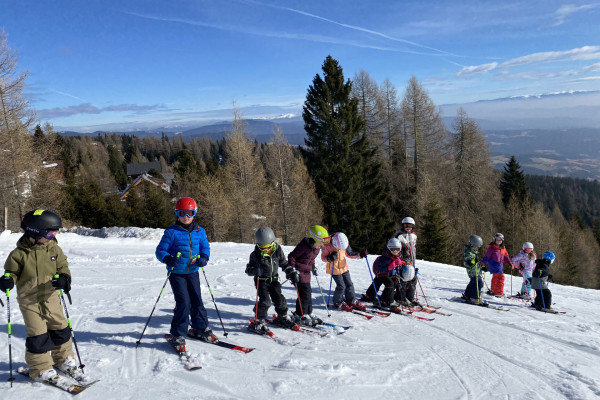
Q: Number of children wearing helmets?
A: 12